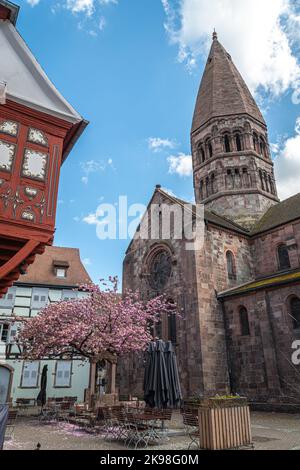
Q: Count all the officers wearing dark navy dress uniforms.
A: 0